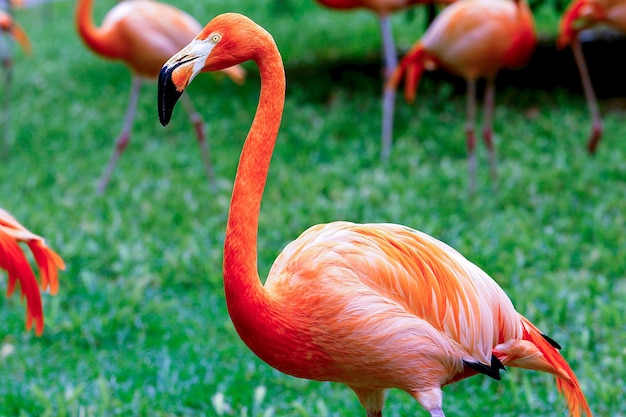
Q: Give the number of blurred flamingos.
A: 6